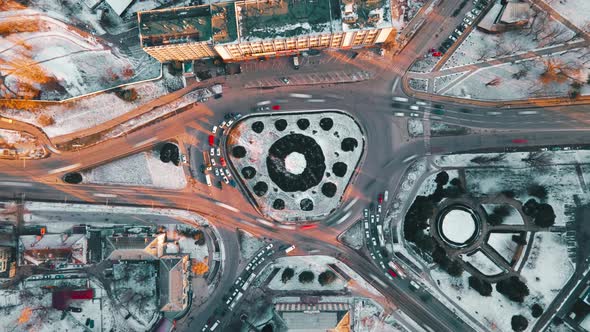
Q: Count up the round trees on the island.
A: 12